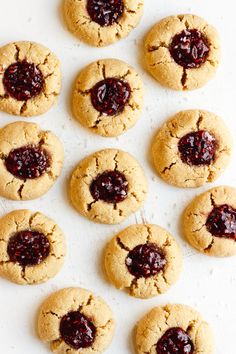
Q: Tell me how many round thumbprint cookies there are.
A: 12